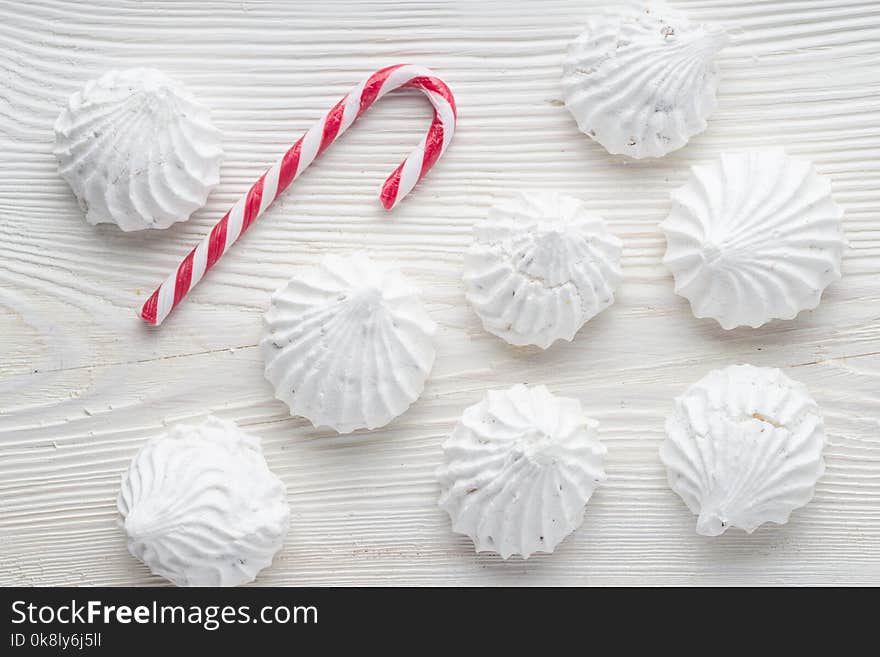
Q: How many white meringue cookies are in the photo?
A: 8